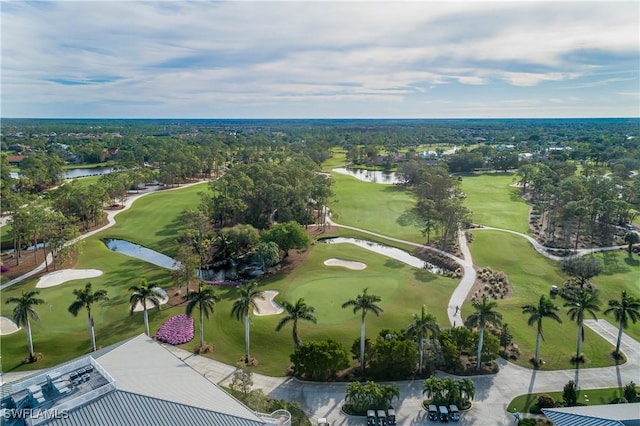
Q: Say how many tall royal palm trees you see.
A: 12